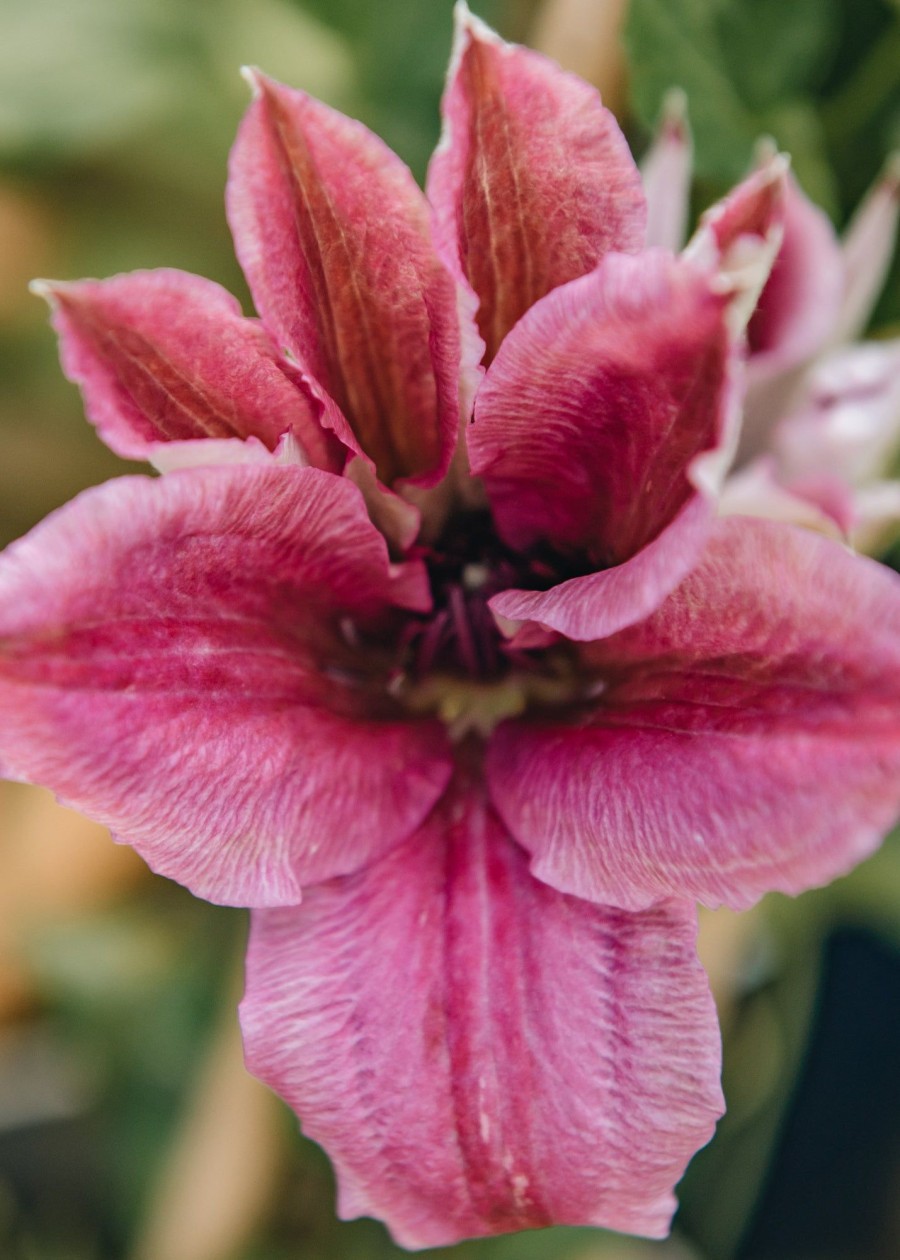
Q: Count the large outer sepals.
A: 3